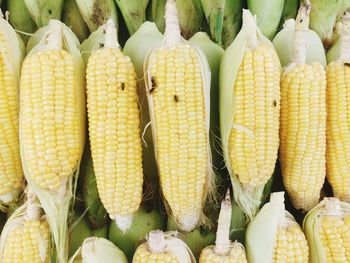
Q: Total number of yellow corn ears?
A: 12